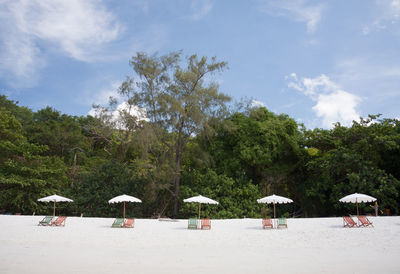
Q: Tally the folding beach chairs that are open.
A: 10